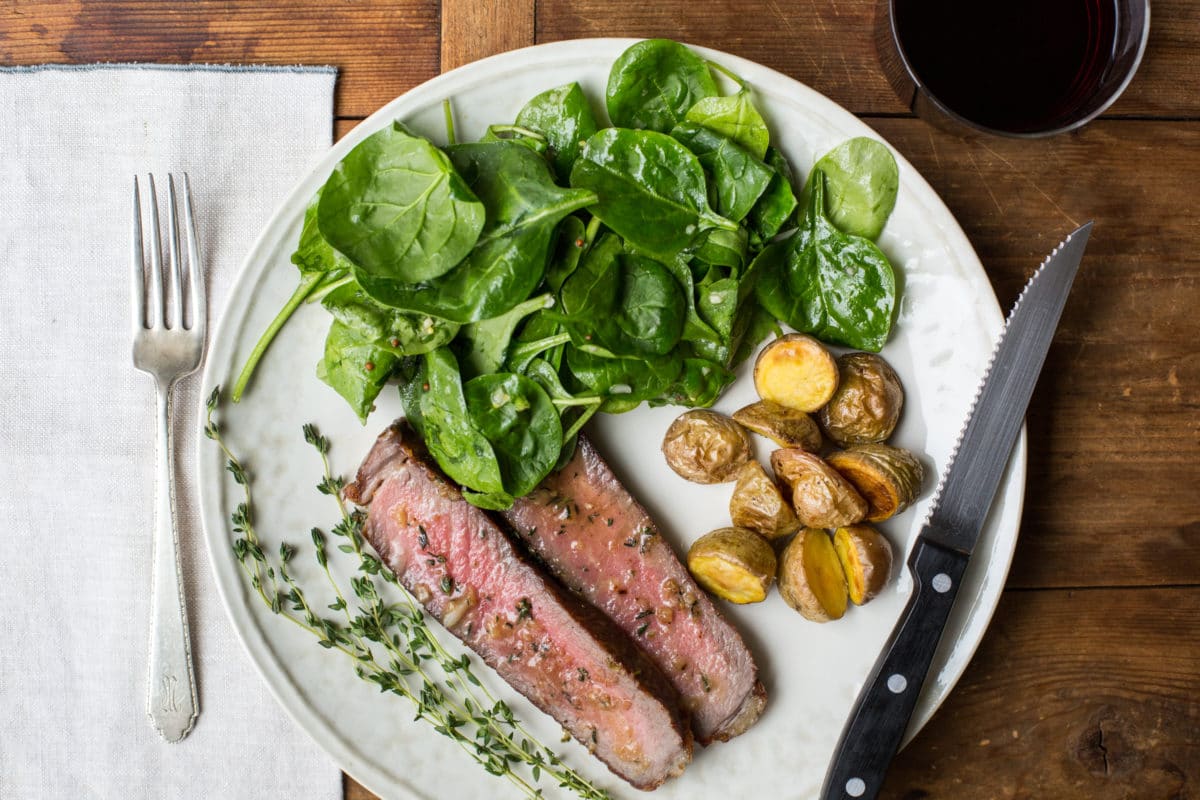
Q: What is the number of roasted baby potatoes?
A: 10